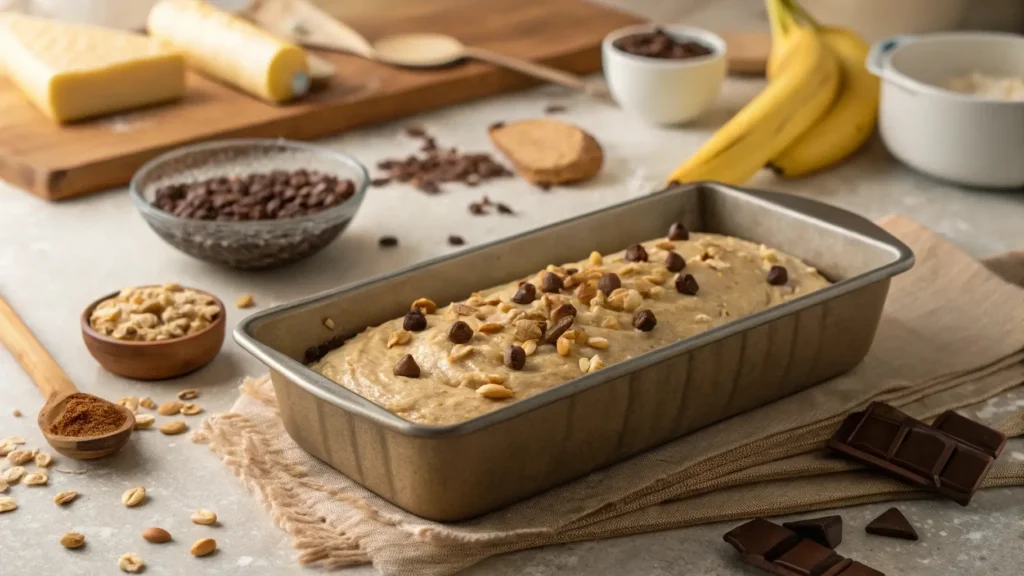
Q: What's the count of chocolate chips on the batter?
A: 13